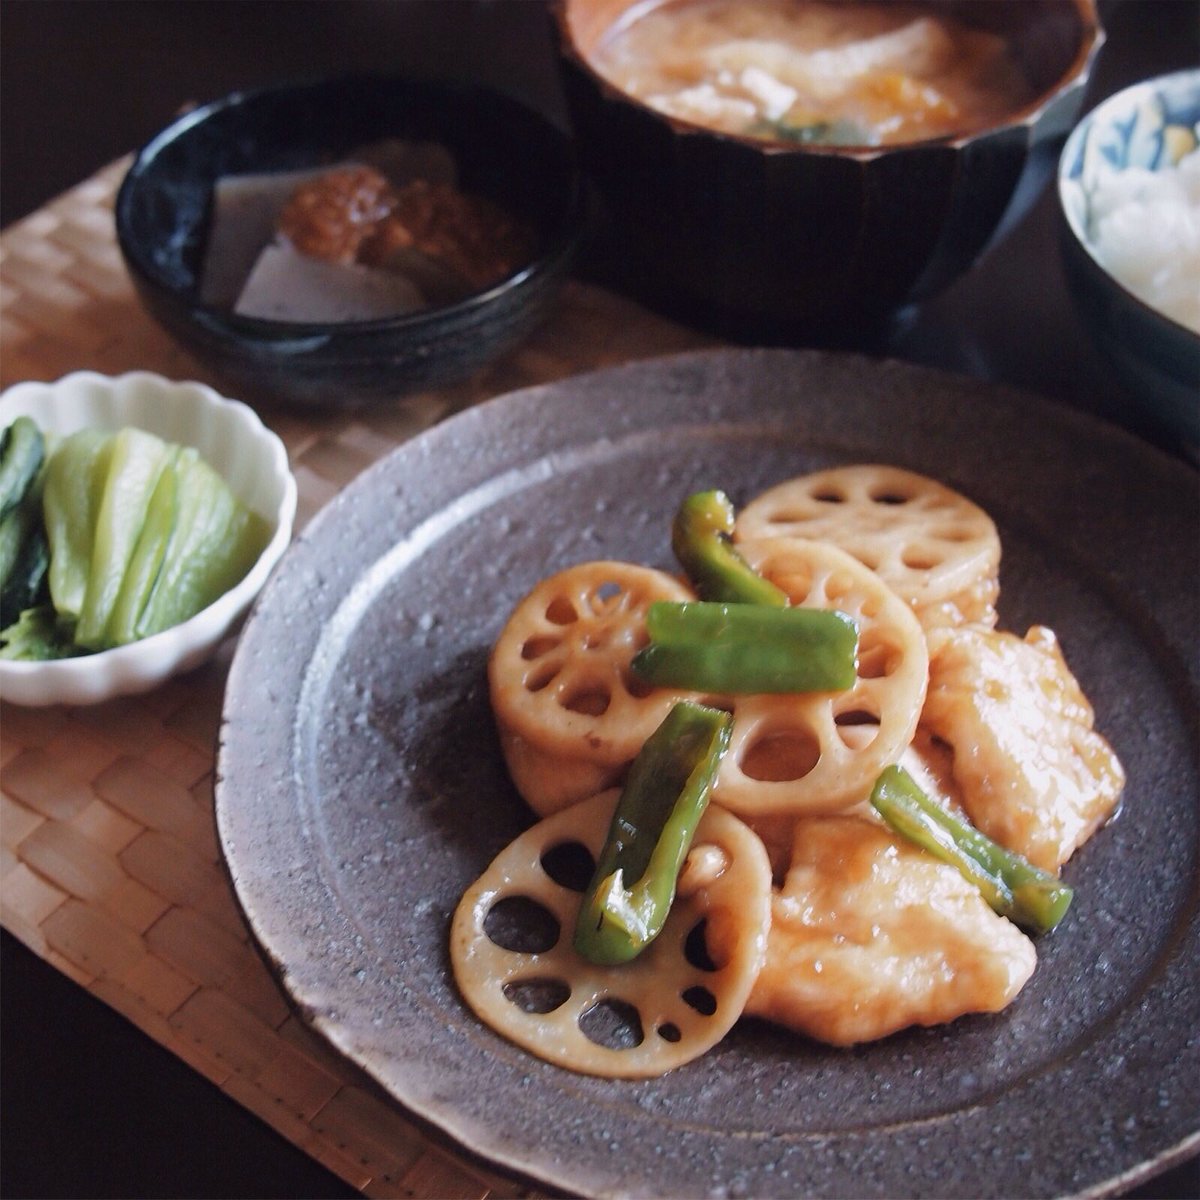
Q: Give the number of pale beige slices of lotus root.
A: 4